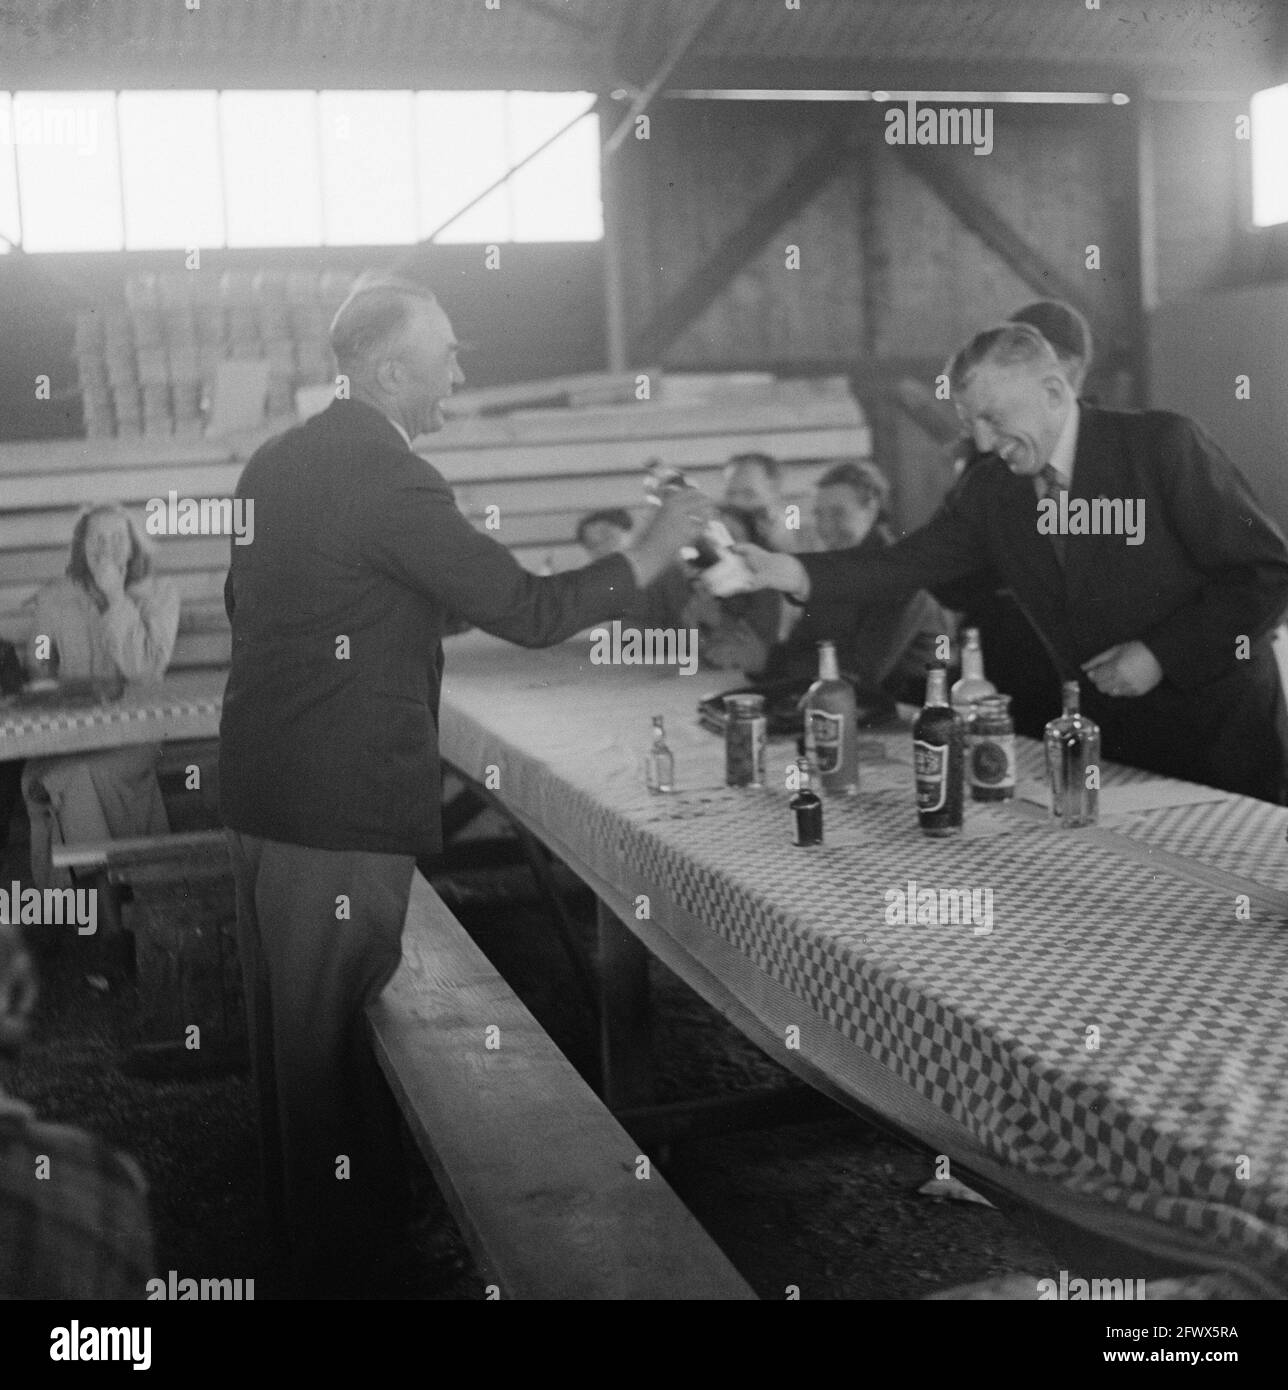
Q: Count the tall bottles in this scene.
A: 4